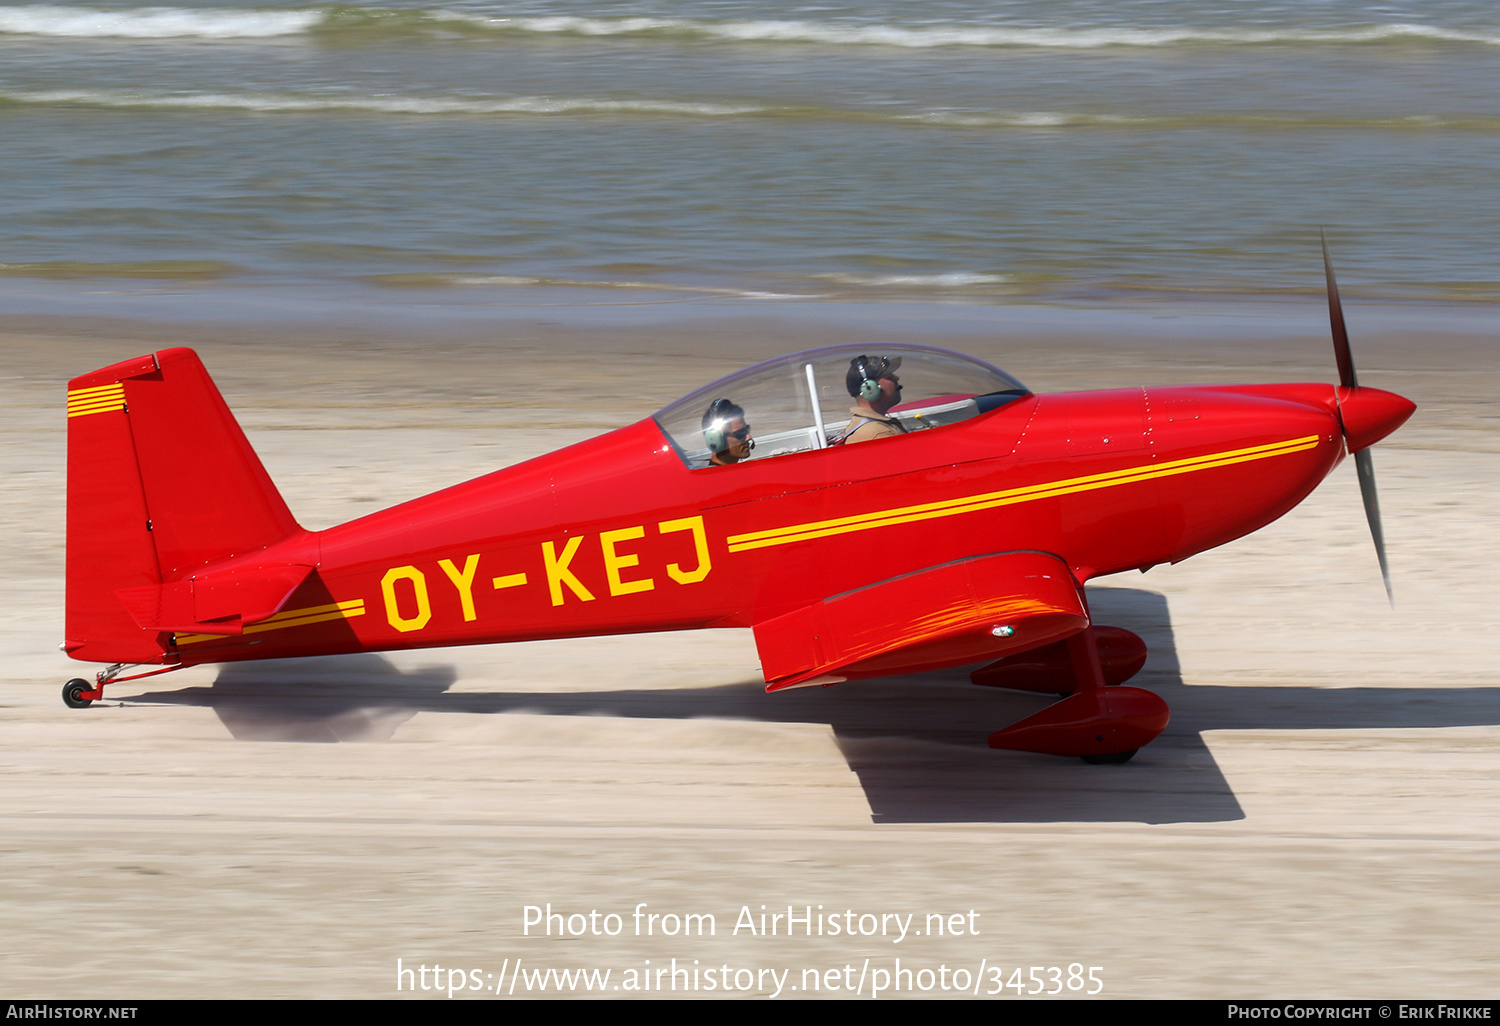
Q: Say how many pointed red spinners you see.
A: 1